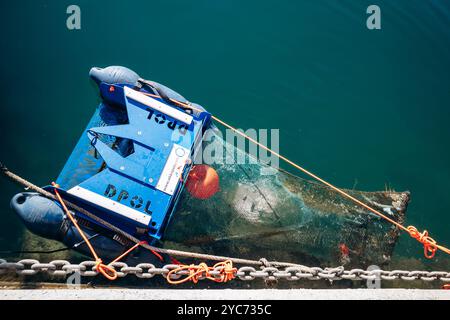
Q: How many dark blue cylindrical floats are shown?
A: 2